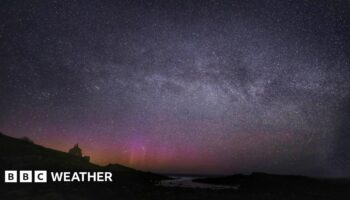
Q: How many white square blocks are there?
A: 3